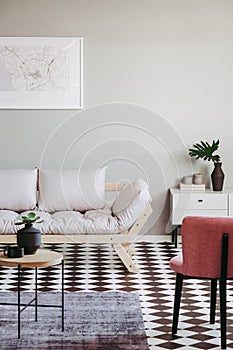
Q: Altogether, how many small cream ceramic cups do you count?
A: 2